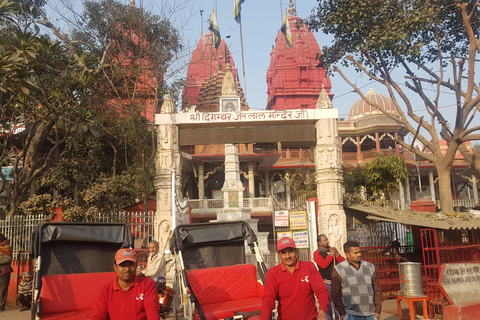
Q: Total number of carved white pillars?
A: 2